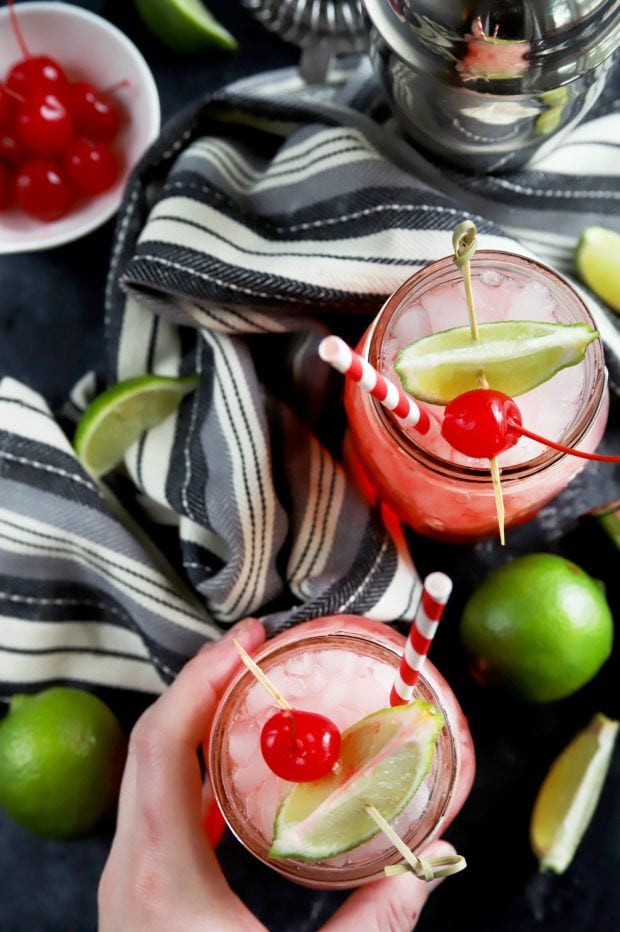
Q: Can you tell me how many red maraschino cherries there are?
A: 10